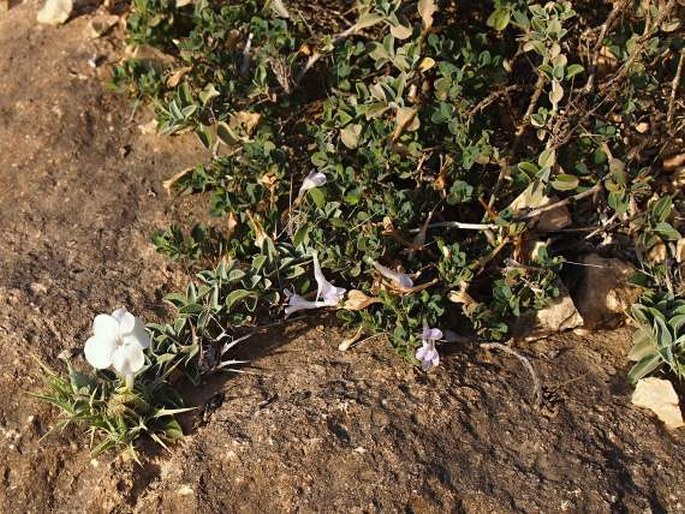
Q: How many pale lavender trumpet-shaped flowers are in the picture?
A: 5